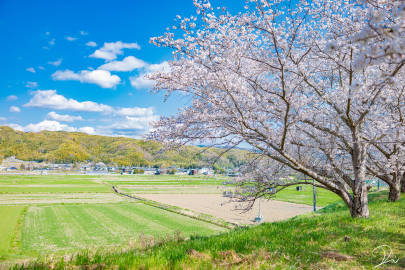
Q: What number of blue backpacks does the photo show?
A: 0